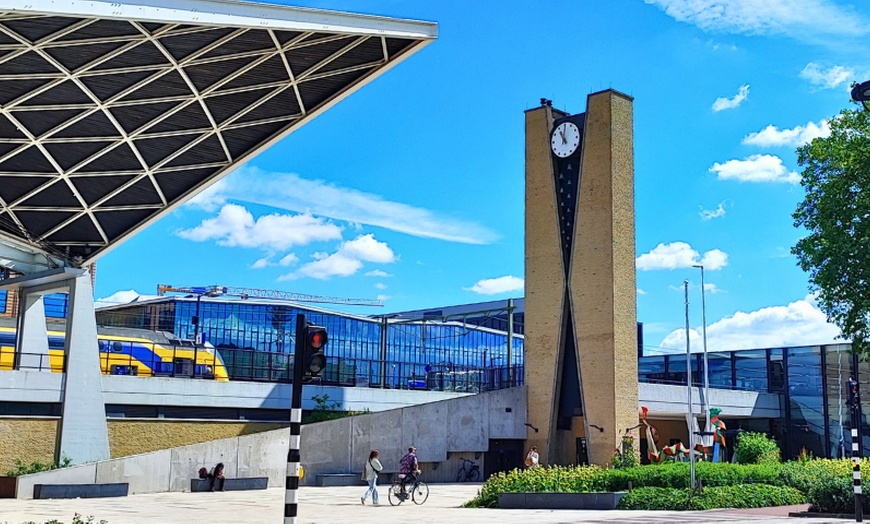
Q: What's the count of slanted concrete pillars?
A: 2